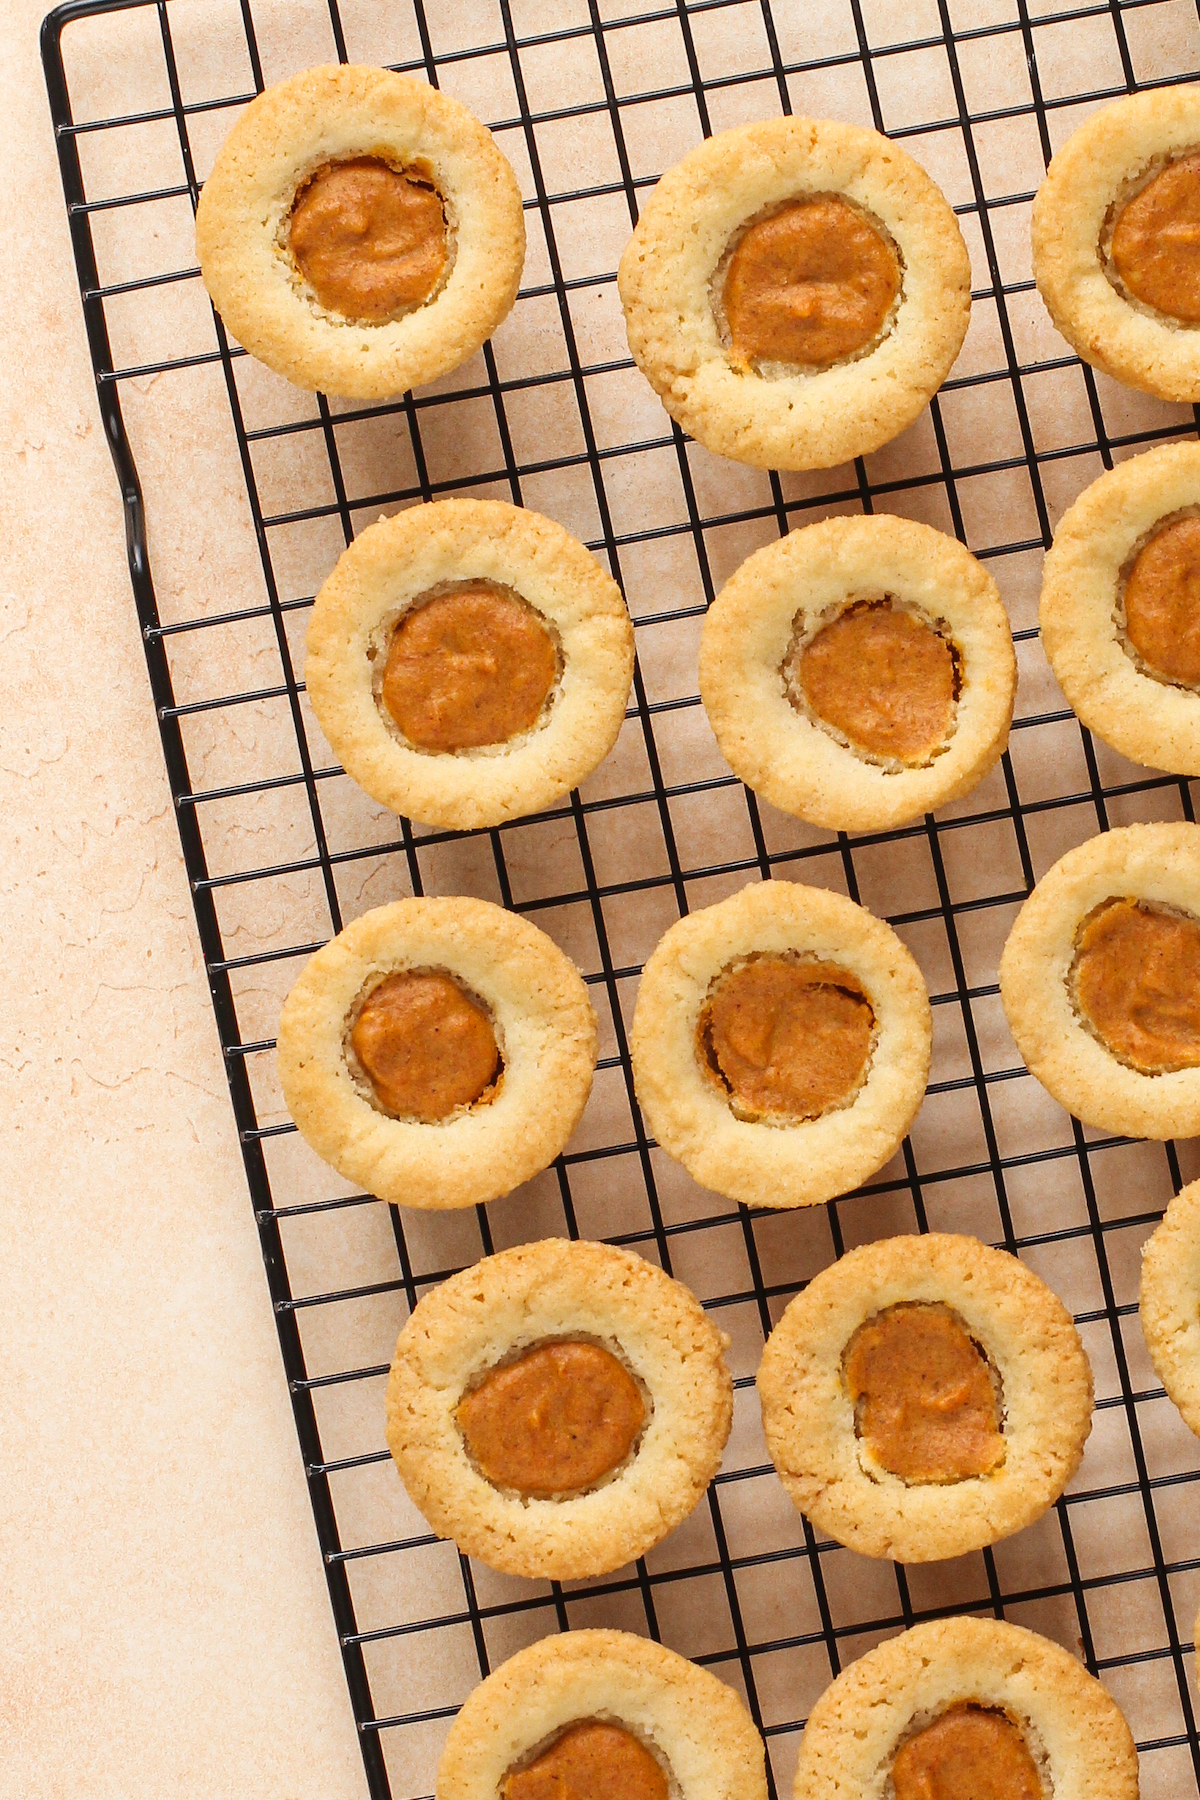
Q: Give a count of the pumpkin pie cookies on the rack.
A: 14